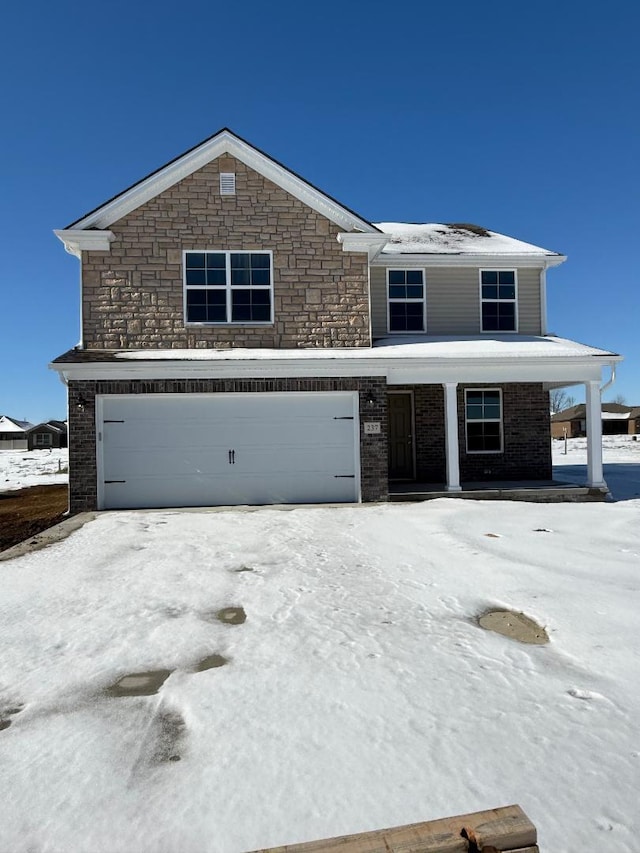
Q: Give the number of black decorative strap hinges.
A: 4